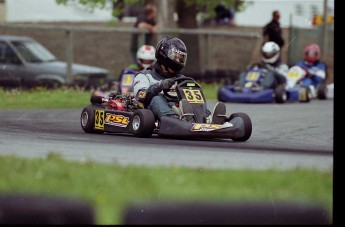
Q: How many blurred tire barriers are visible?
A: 2